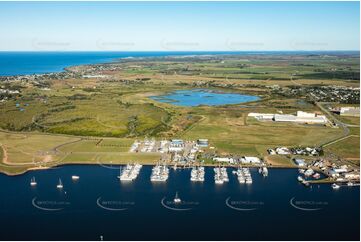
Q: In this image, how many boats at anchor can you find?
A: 4